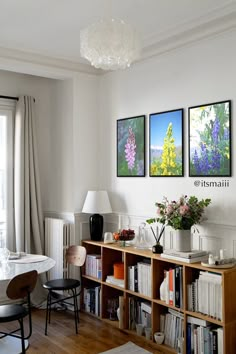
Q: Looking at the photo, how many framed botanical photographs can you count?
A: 3